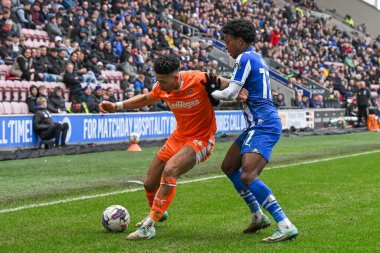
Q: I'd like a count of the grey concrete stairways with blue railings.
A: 1